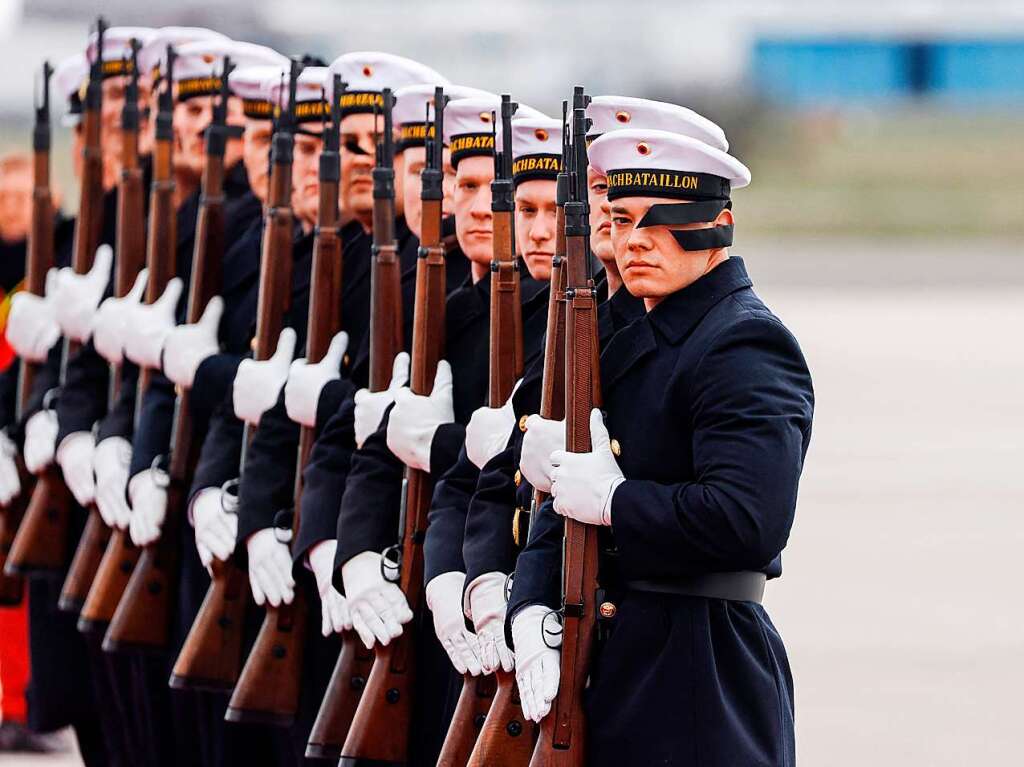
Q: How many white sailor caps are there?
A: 12